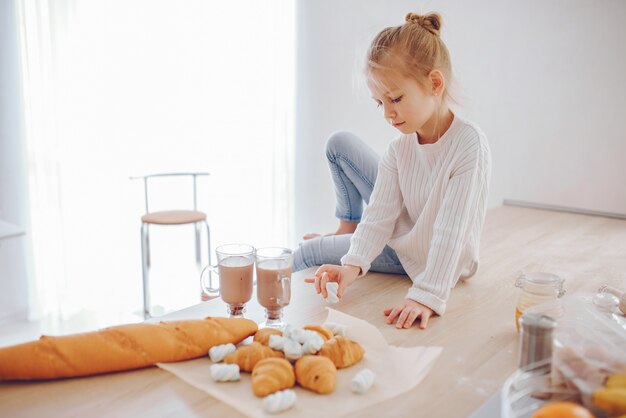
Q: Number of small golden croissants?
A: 6